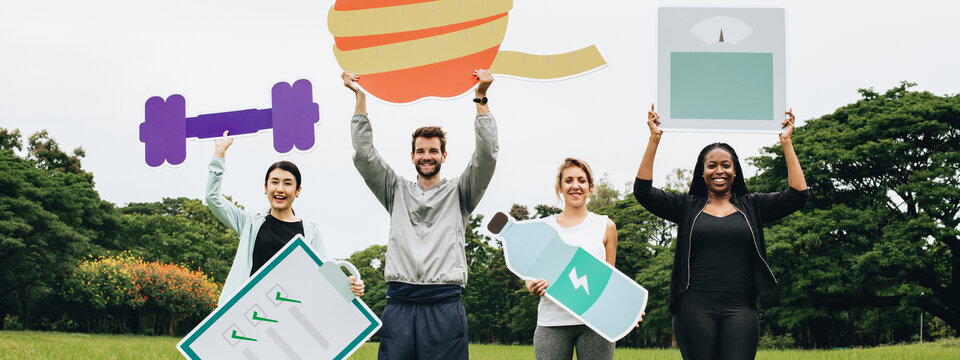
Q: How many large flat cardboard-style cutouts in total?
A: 5